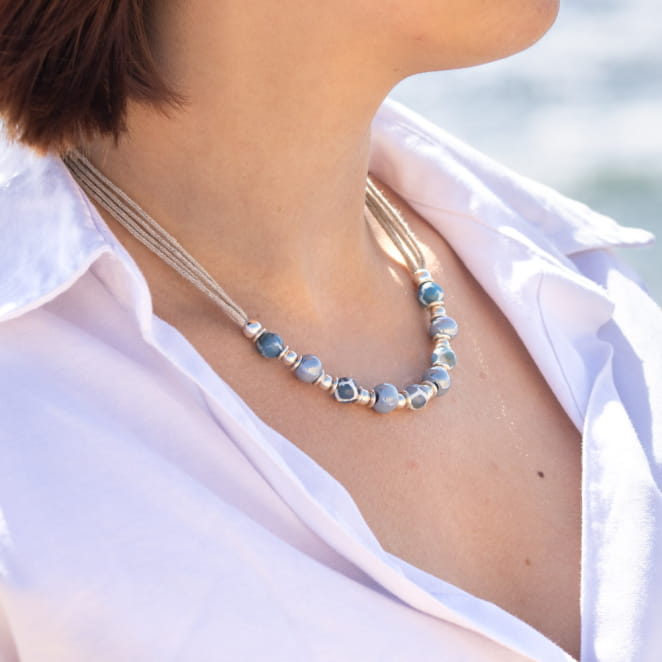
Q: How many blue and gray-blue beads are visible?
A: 9